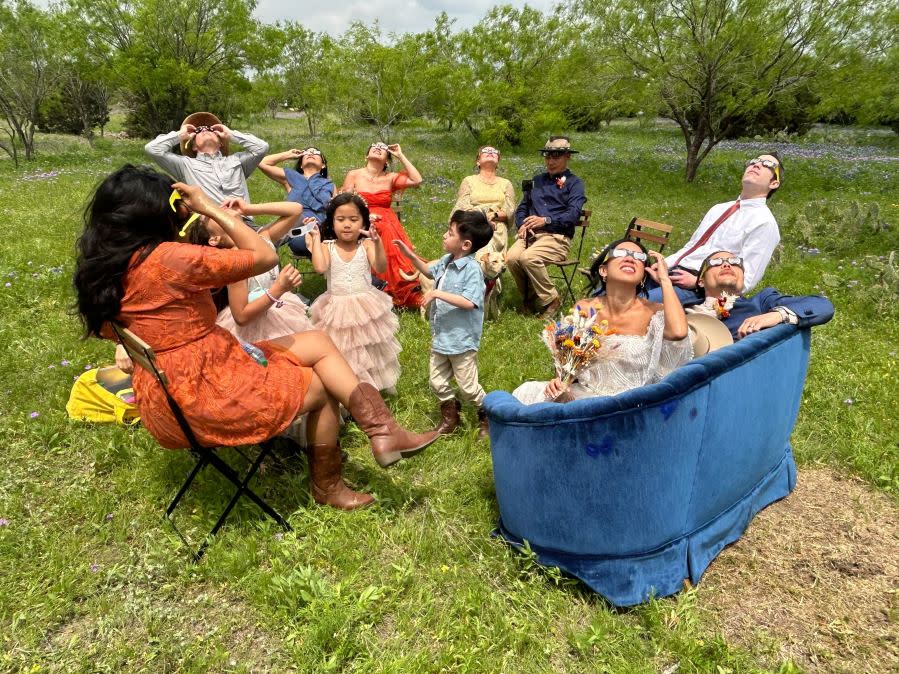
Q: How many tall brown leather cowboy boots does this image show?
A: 2